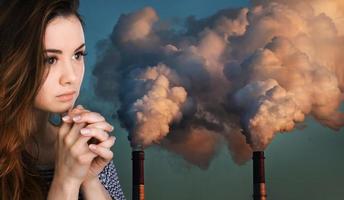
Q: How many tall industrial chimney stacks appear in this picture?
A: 2